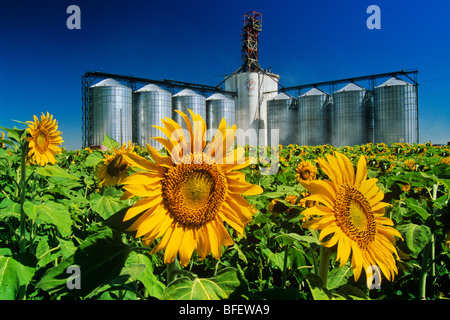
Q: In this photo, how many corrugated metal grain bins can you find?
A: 8